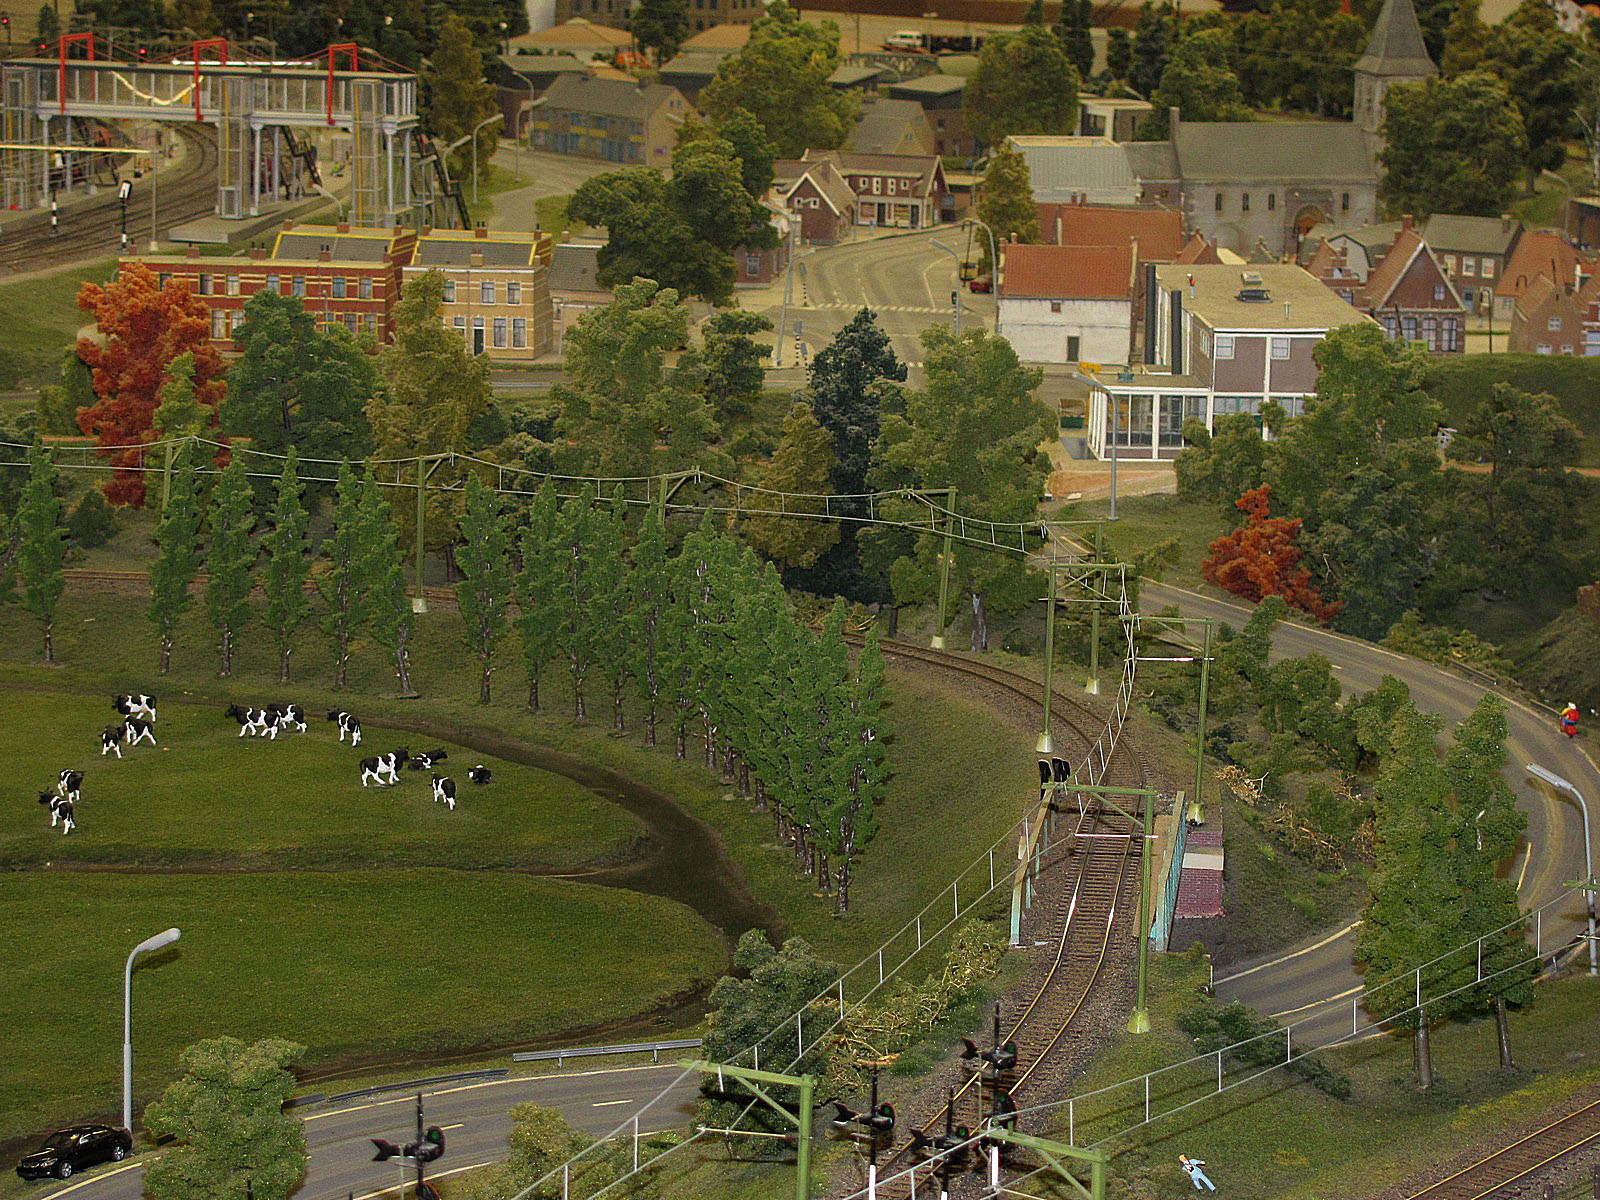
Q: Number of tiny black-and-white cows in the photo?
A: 12